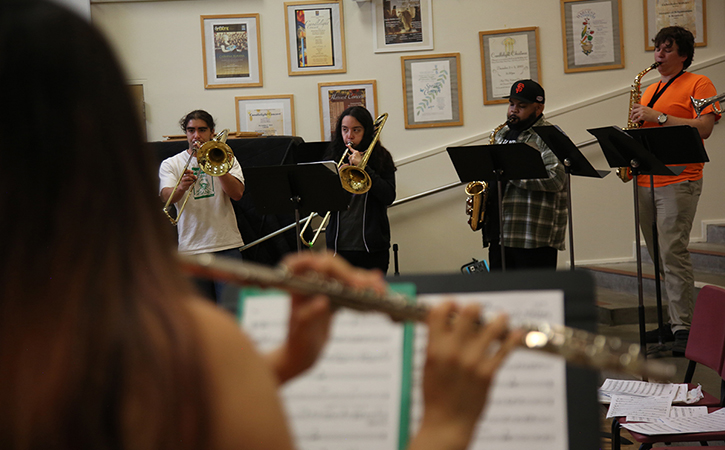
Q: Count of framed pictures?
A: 9